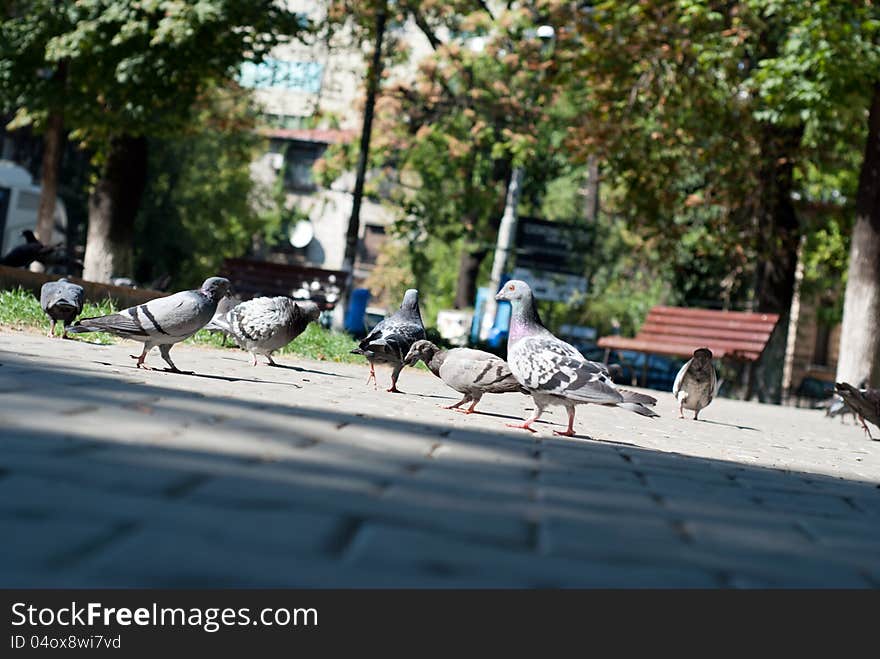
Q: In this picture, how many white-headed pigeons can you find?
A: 1